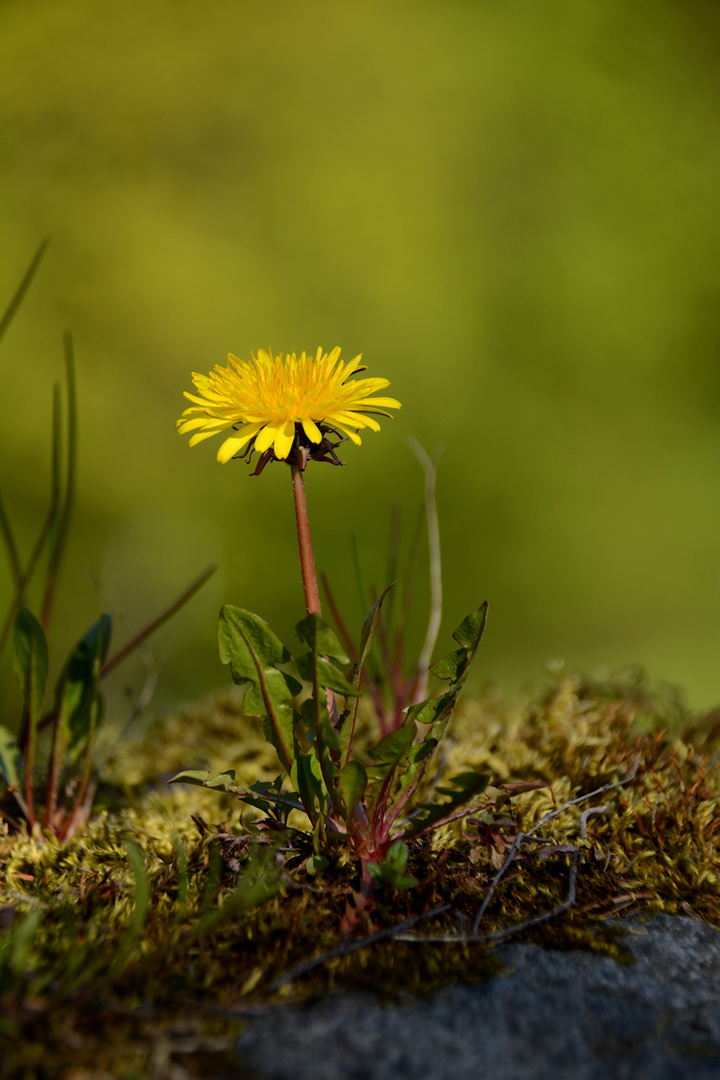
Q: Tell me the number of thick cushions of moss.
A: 1